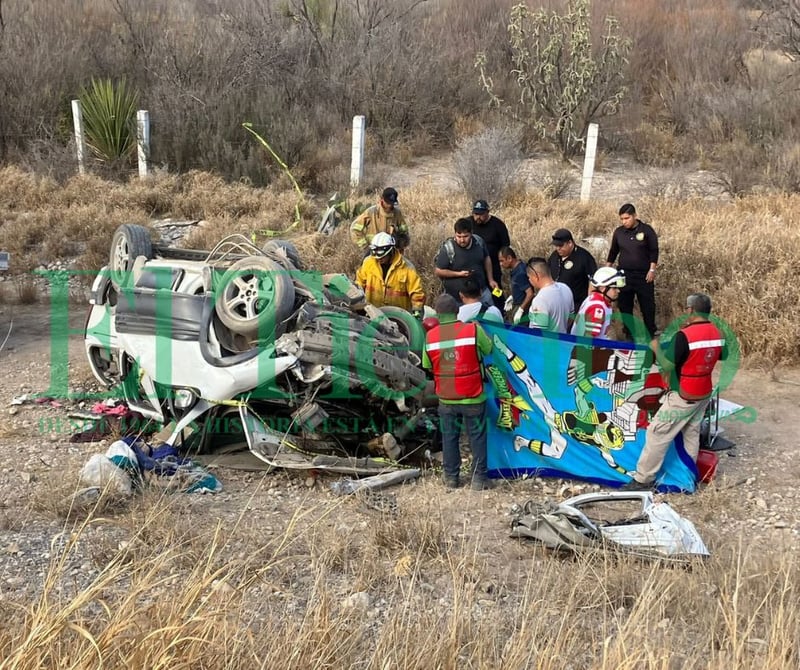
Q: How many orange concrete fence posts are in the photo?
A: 0